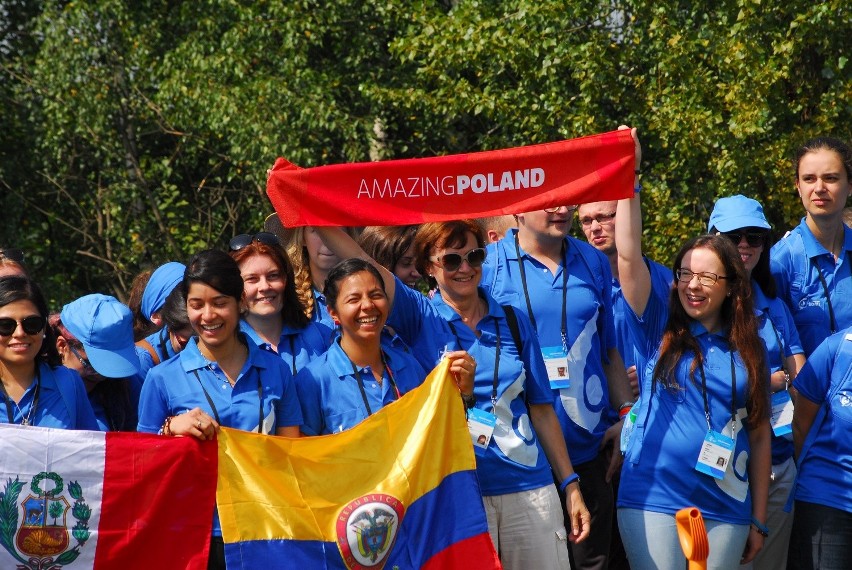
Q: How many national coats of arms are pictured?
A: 2